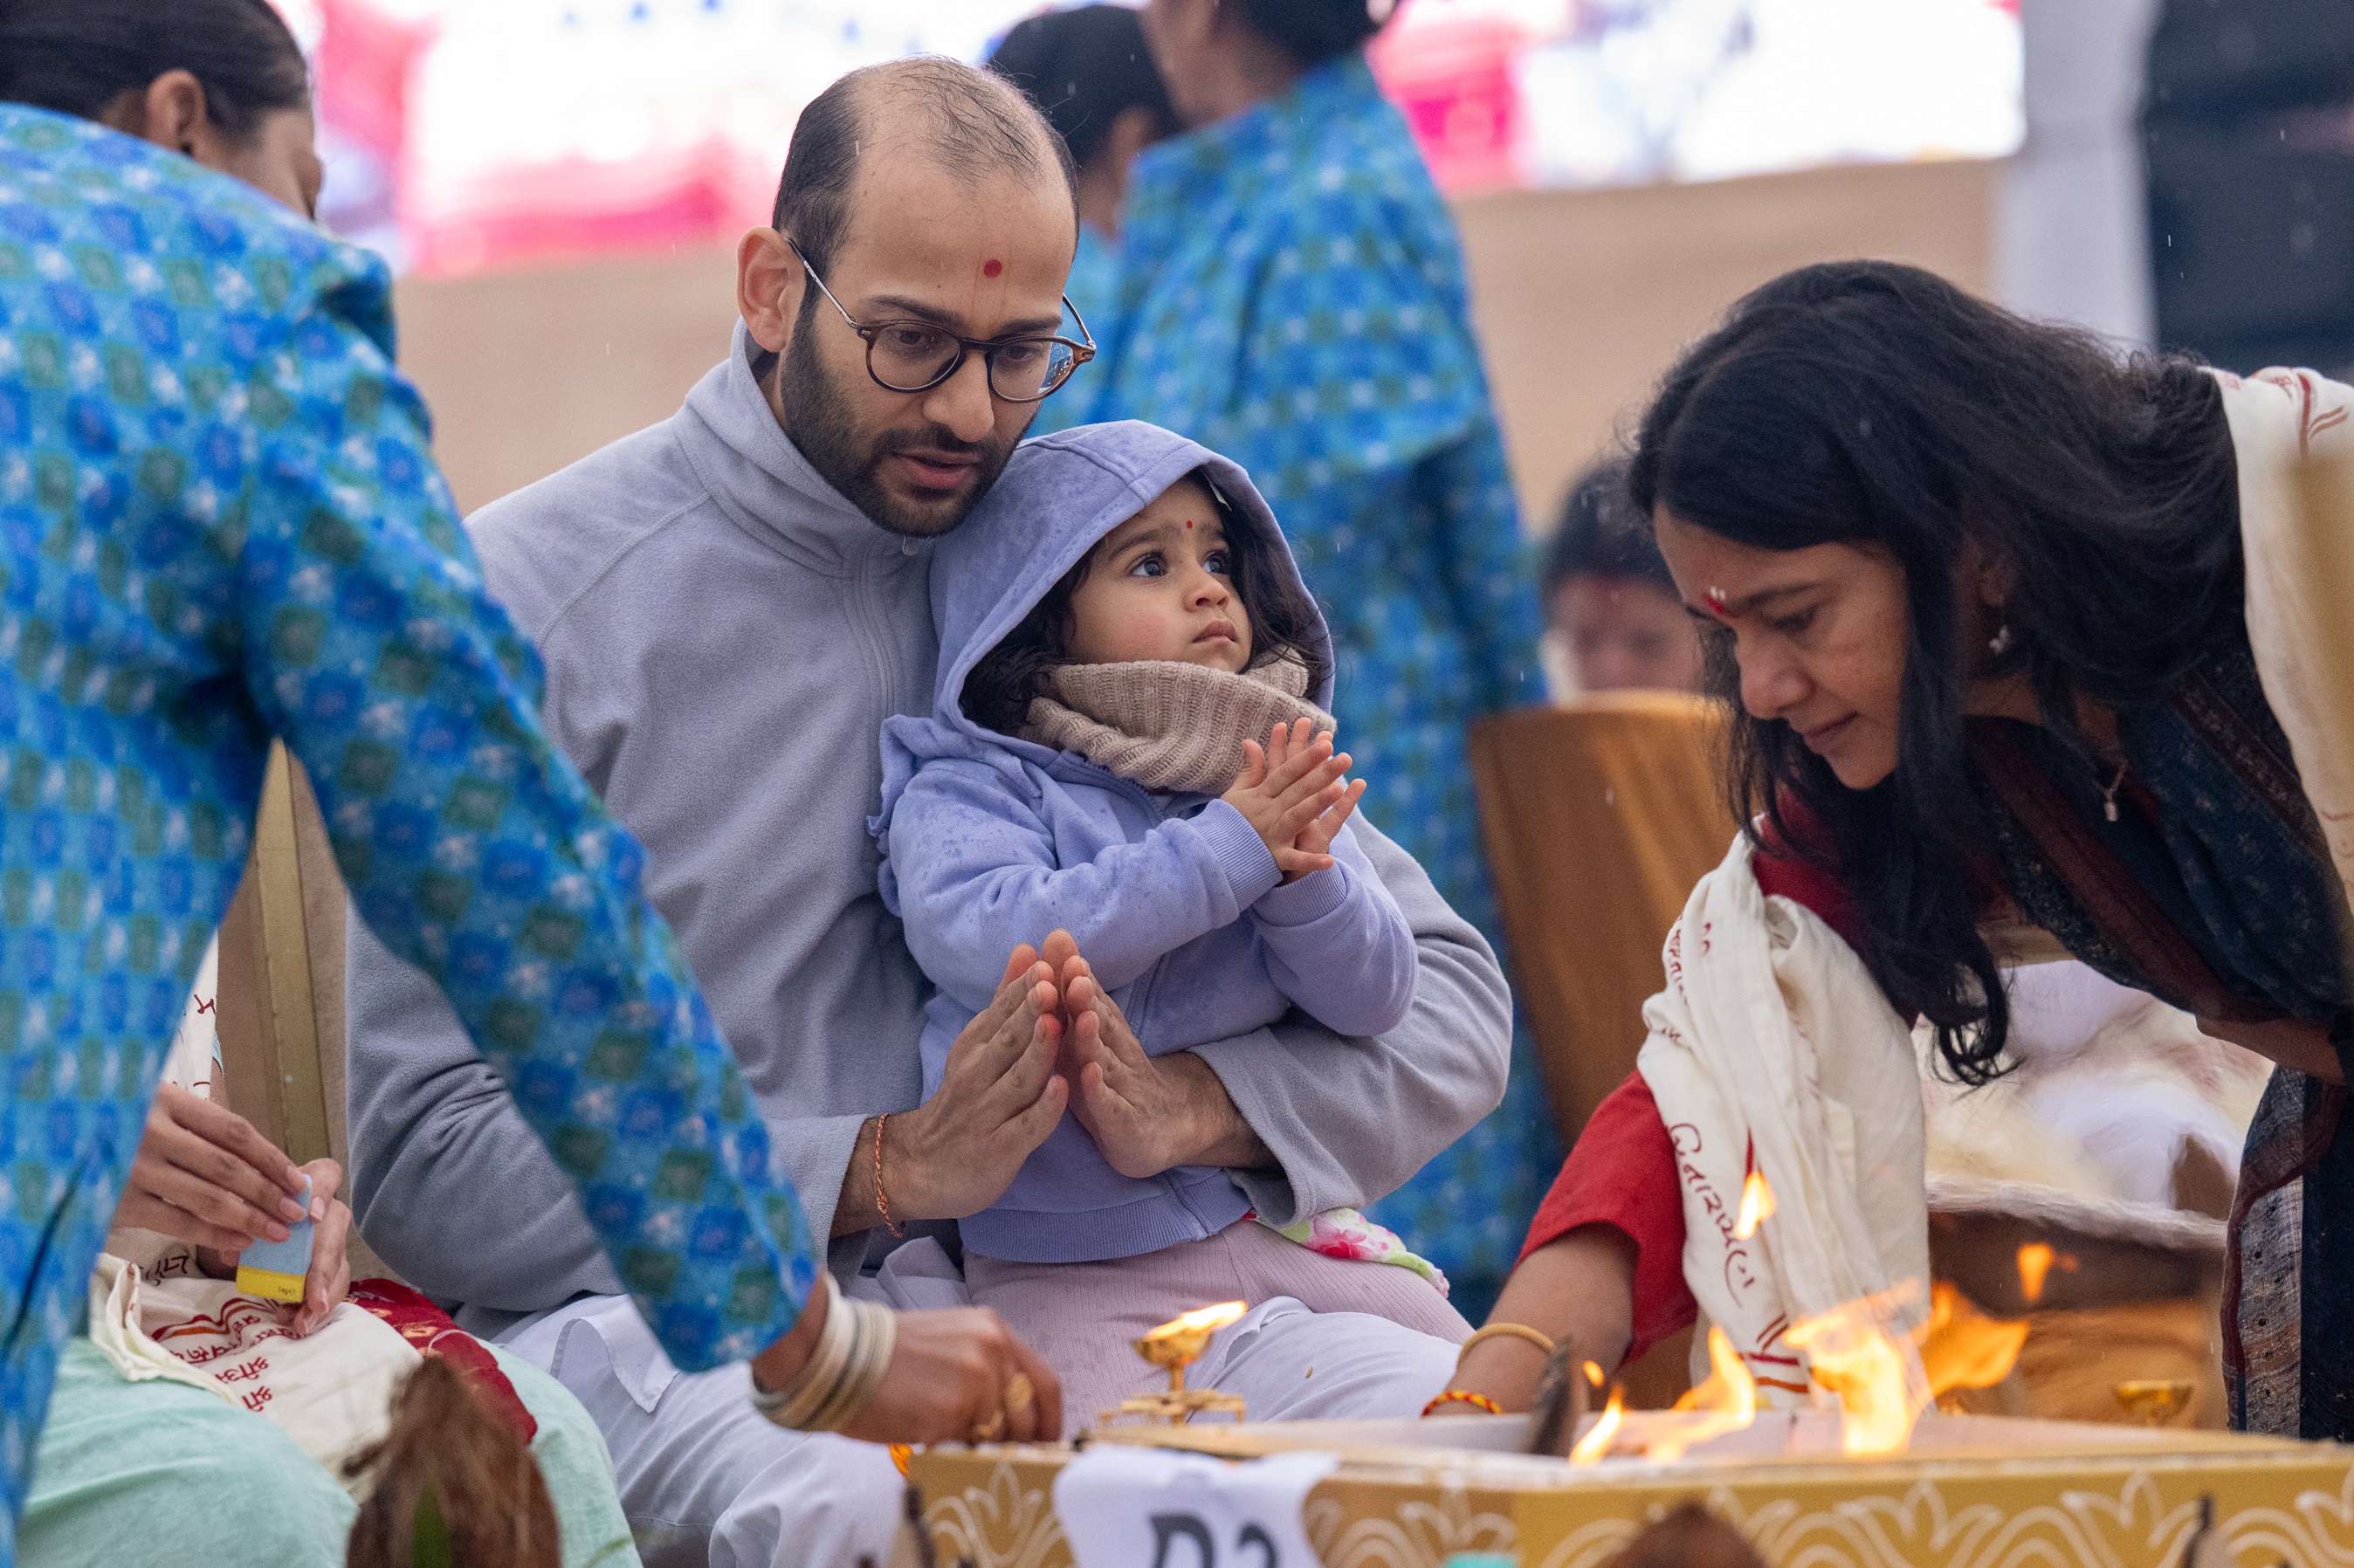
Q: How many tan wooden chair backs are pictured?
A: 1